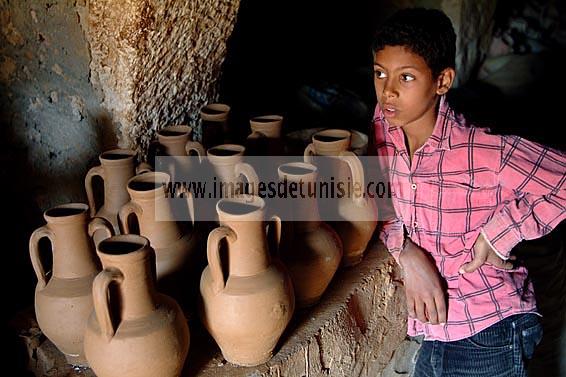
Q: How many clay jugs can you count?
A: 11